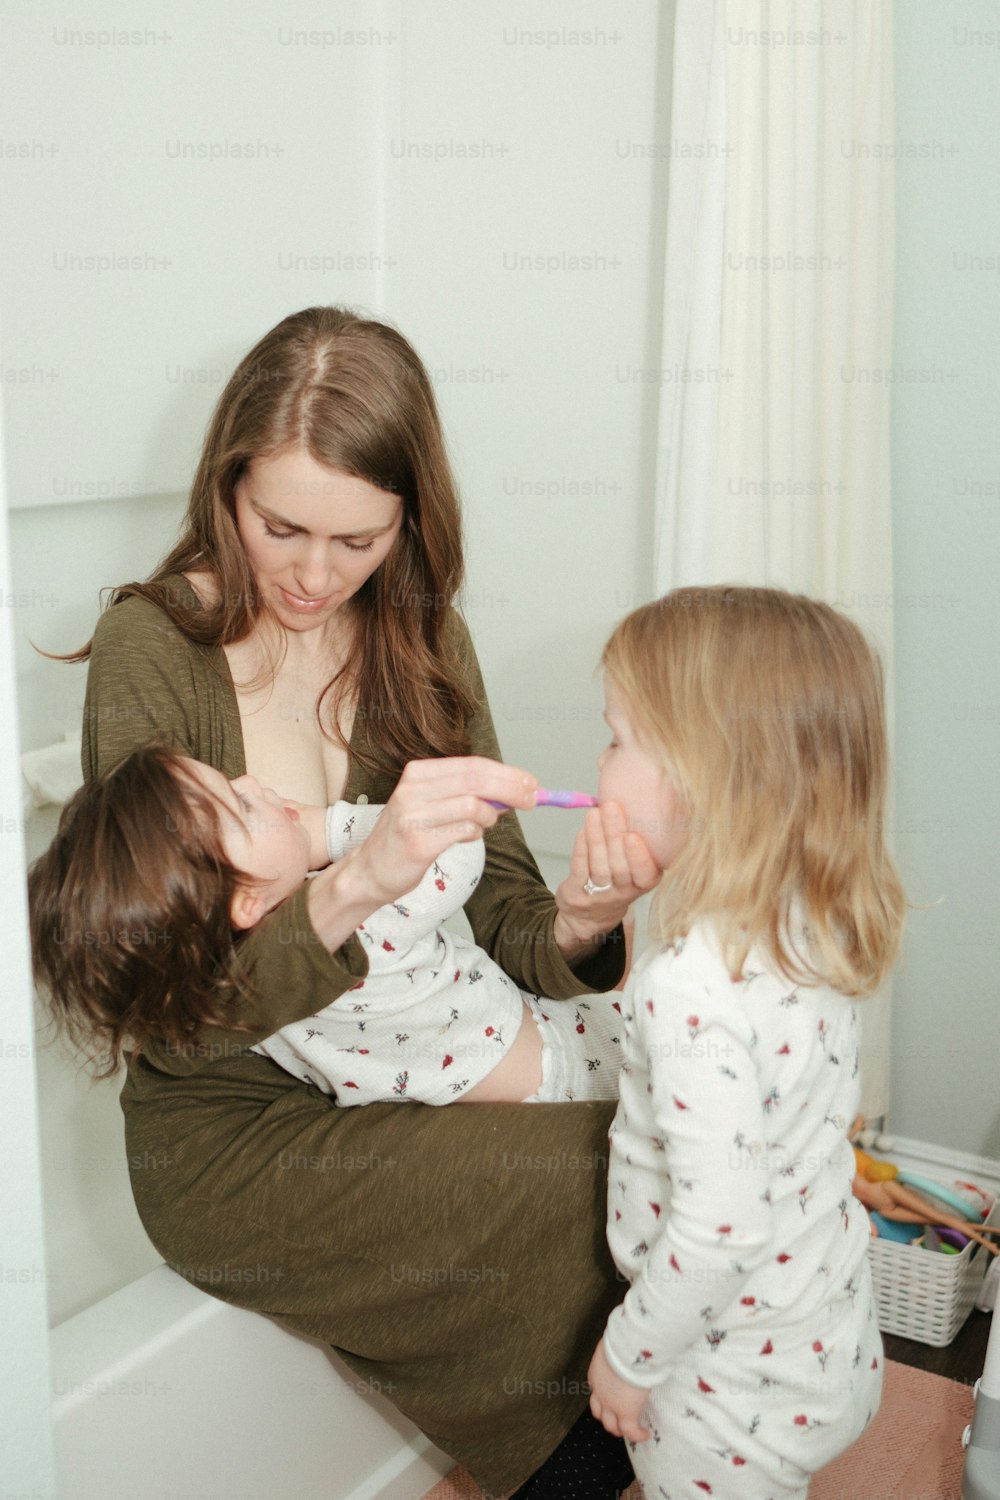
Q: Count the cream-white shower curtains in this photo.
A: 1